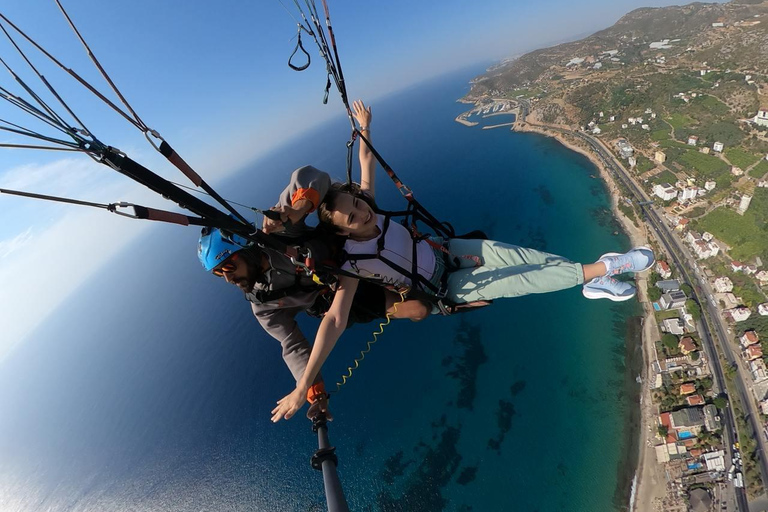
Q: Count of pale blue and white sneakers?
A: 2